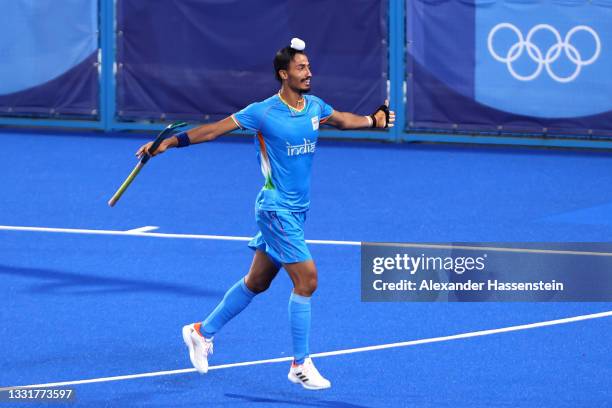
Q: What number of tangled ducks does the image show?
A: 0